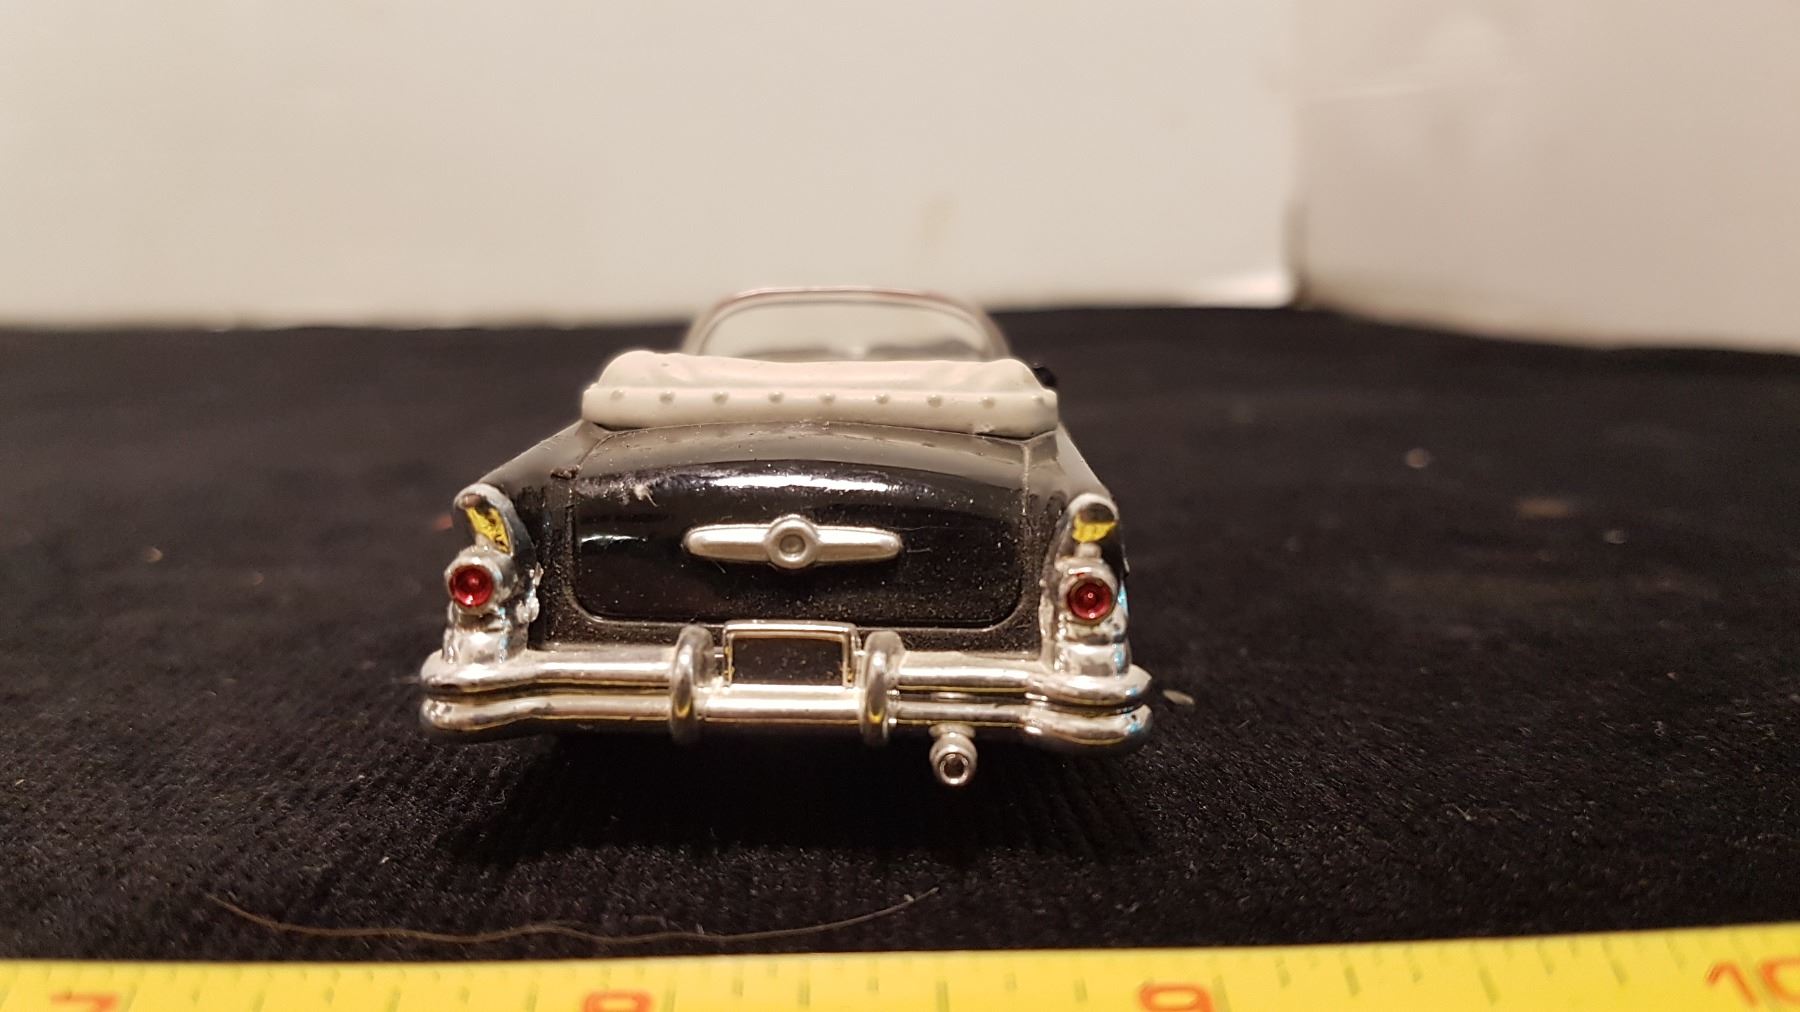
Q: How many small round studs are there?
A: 9